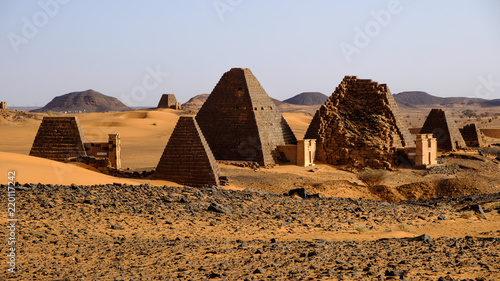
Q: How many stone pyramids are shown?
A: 7